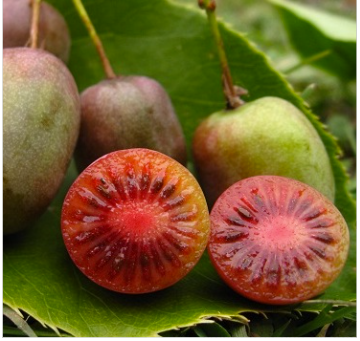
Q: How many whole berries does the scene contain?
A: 4